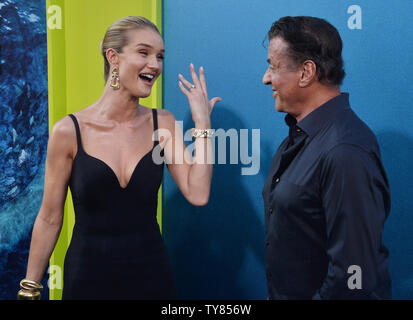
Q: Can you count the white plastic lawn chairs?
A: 0